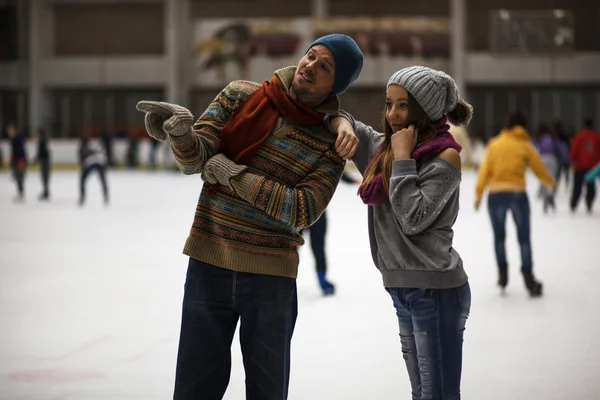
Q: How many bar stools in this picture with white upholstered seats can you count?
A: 0